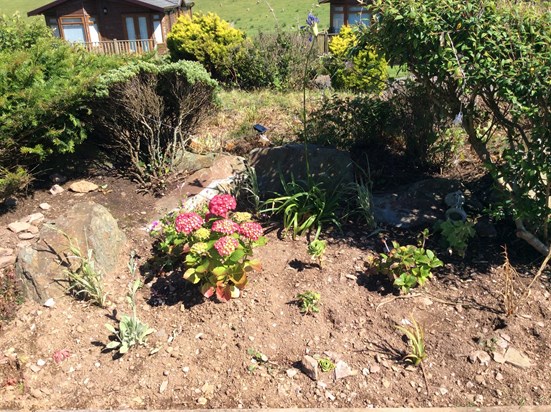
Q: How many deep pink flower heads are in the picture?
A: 5